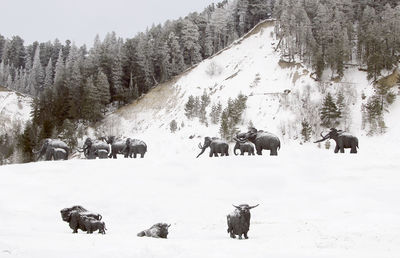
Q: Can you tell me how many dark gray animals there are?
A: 14